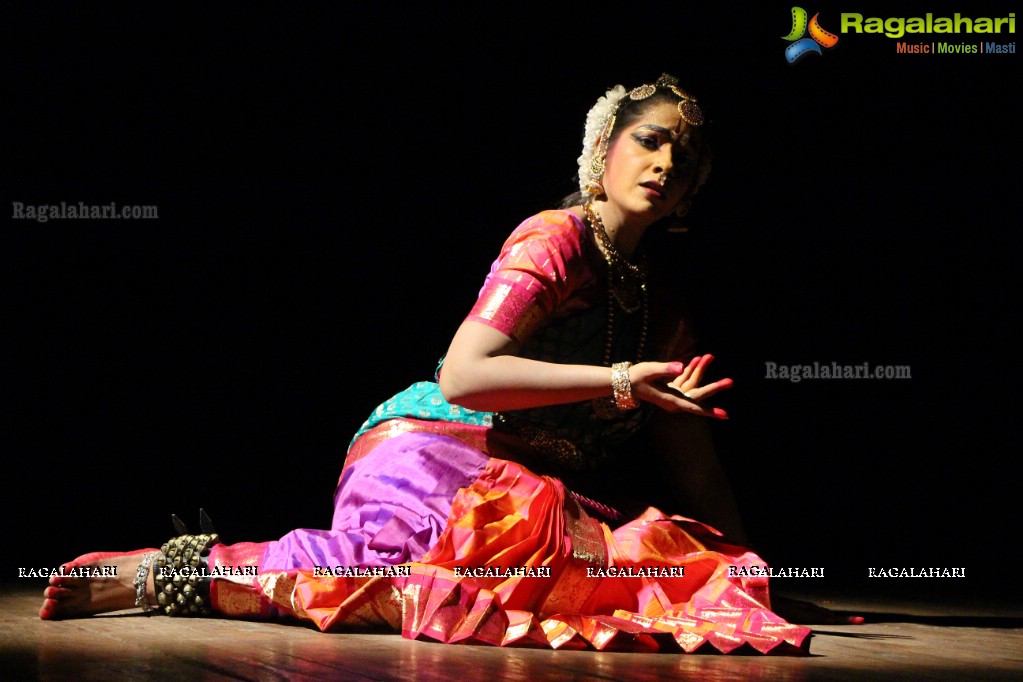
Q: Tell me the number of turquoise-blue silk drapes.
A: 1